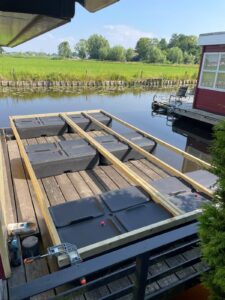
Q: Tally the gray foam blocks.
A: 6